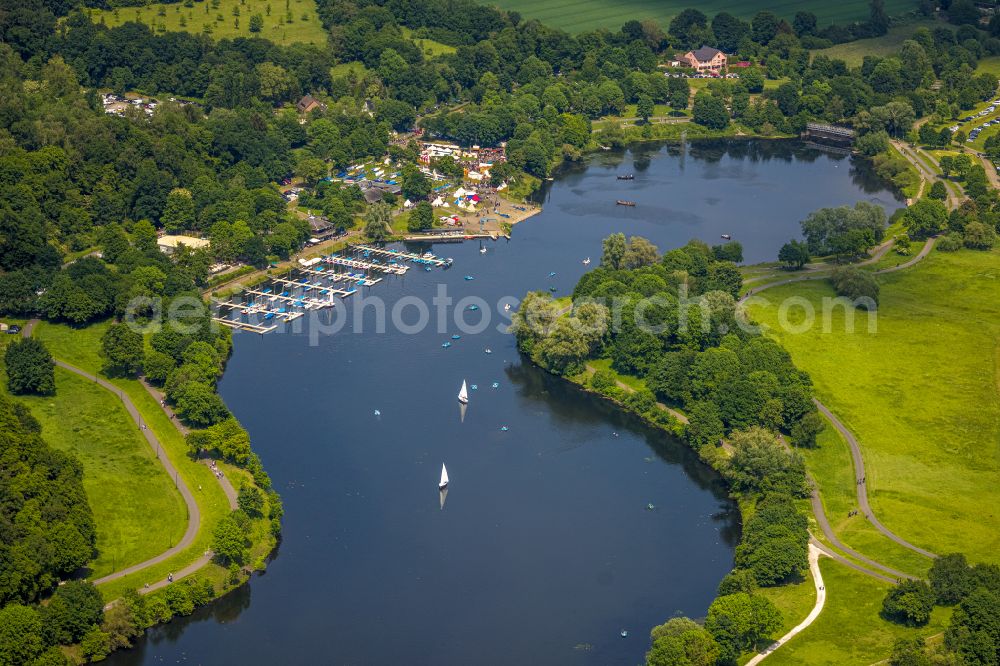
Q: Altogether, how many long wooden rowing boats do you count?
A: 2